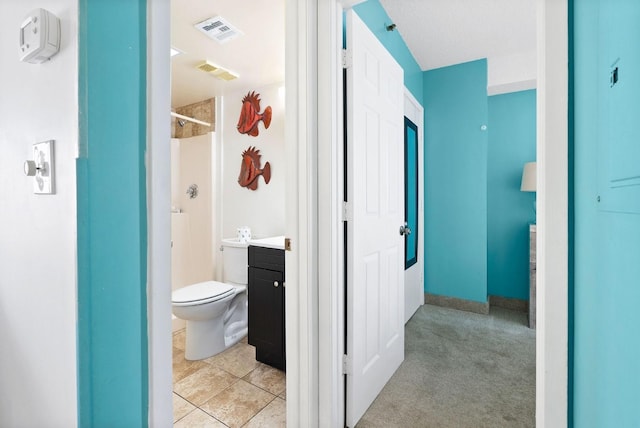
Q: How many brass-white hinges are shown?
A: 3